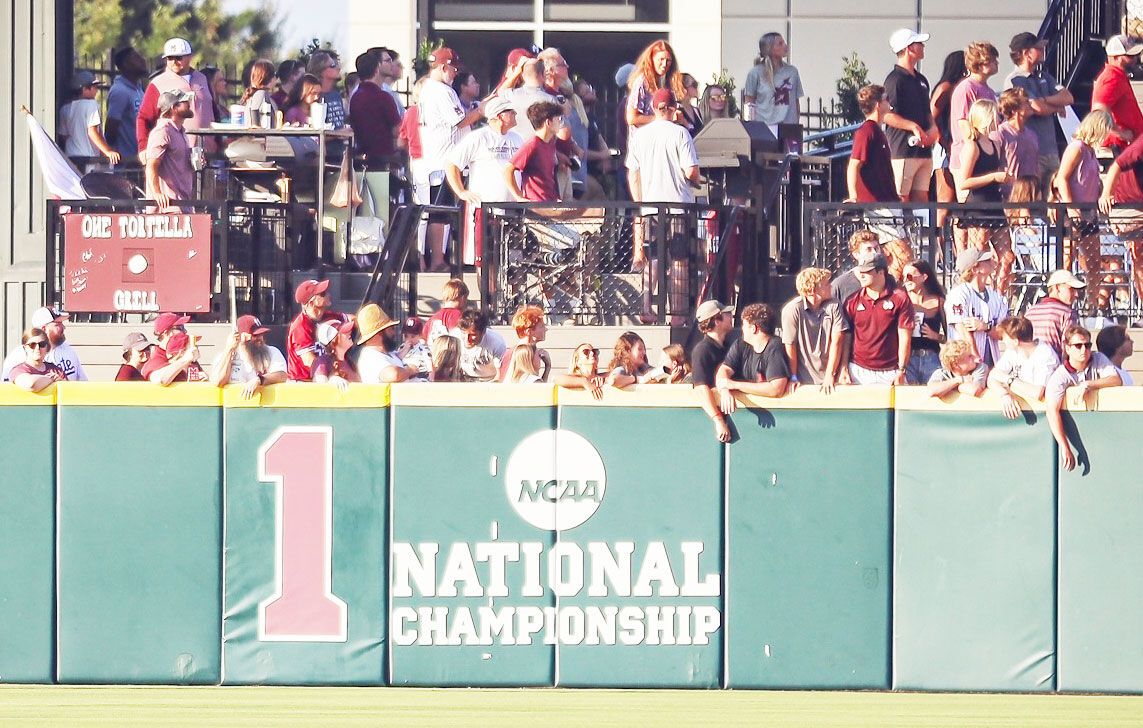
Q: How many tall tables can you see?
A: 1